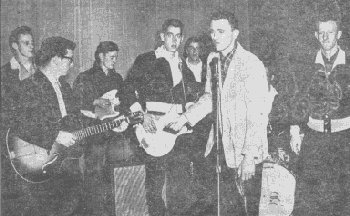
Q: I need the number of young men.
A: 7